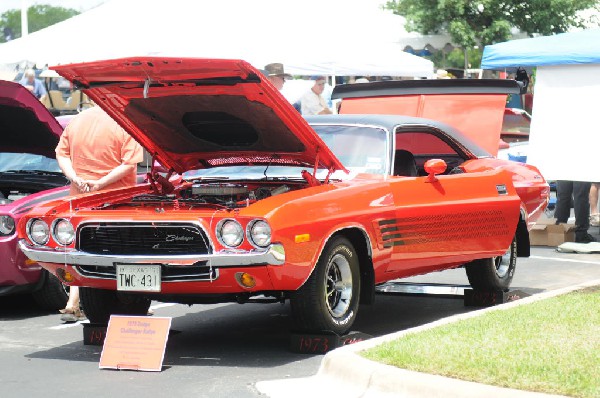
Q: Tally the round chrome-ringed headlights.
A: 4